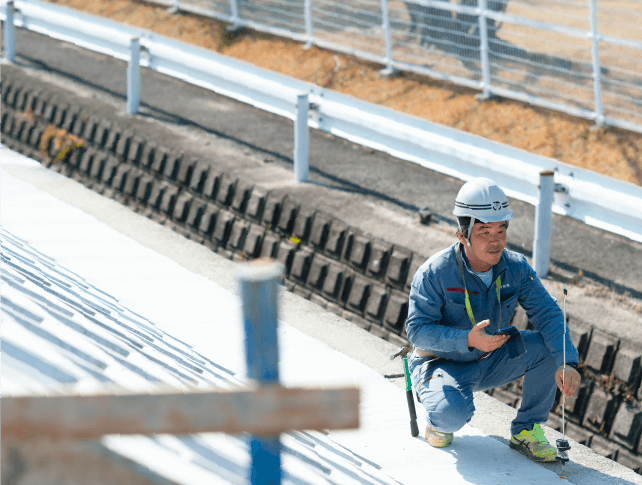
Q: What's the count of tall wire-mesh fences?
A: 1